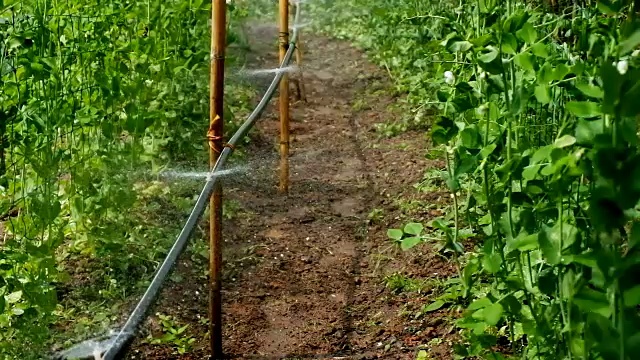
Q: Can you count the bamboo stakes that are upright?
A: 3